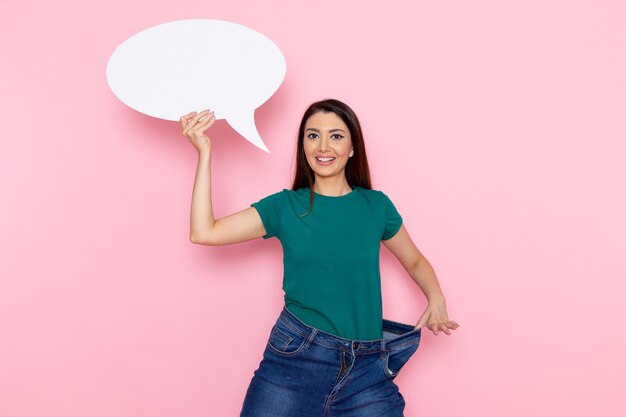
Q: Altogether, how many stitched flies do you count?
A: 1